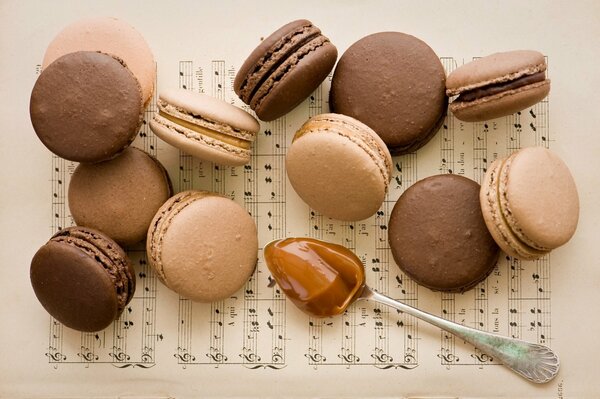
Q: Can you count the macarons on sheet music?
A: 12